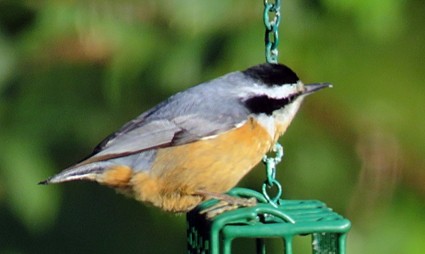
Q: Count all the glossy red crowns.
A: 0